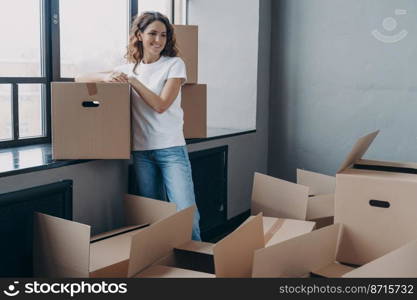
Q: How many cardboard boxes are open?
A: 5